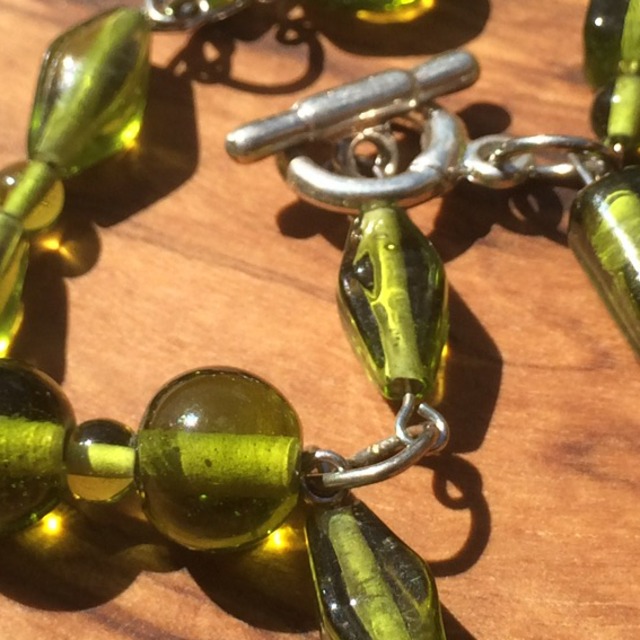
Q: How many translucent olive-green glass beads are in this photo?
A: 12